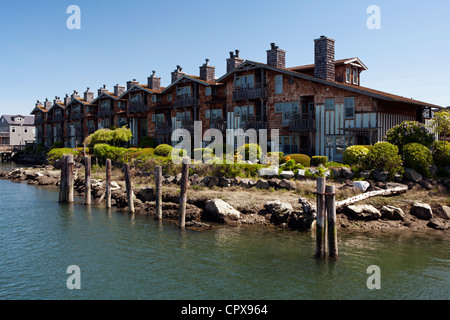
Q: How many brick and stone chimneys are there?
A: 15